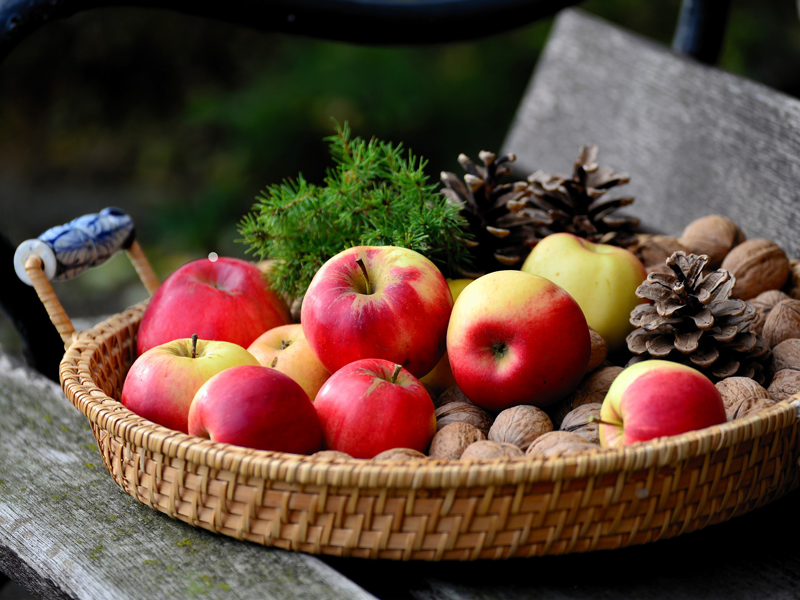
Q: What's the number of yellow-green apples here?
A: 1